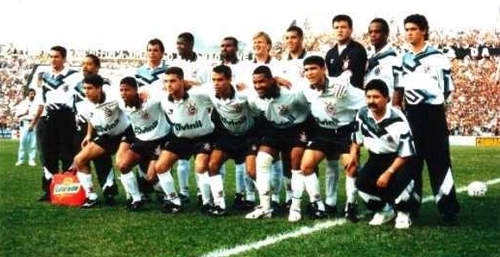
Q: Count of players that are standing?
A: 10